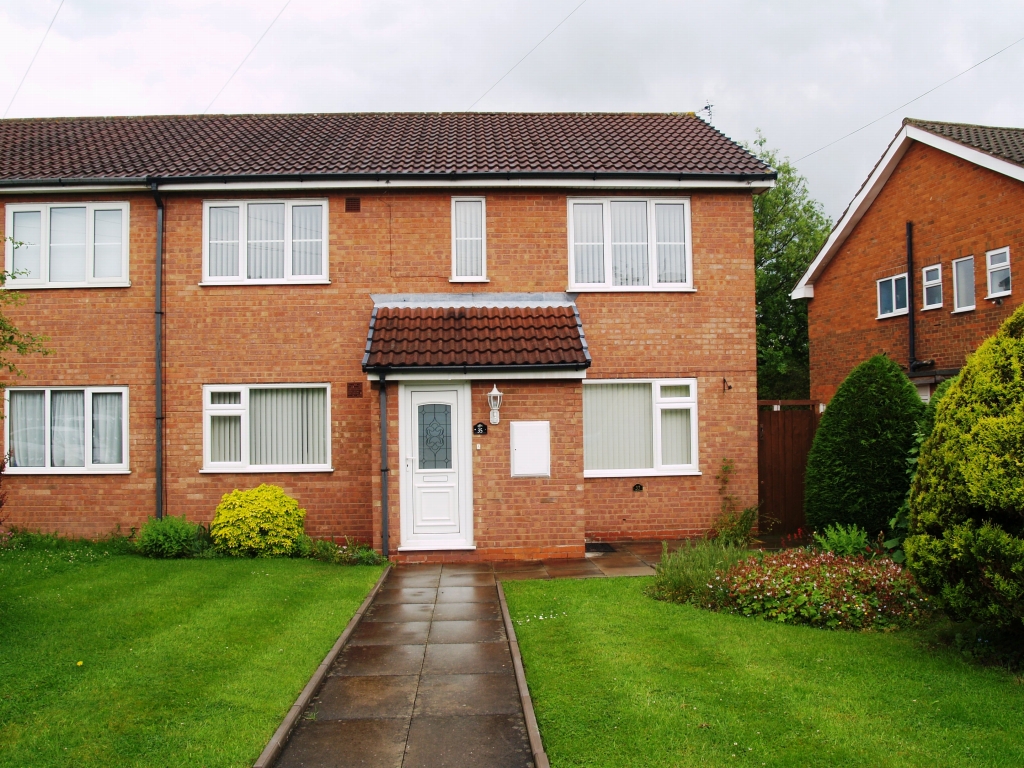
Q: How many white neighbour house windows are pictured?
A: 4